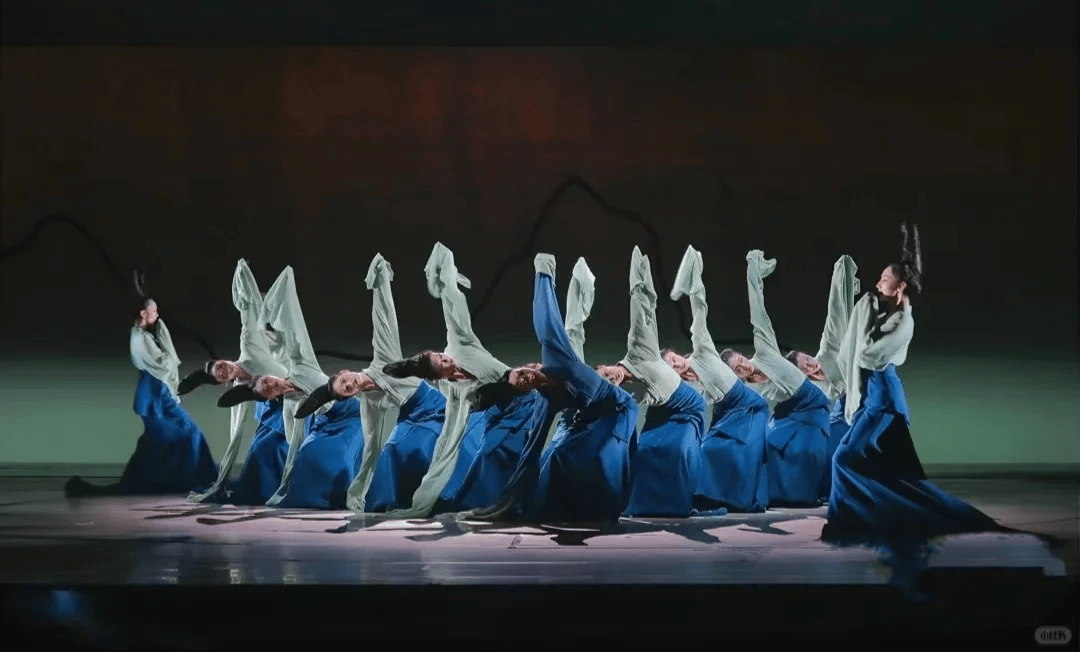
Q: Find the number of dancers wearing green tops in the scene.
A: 11